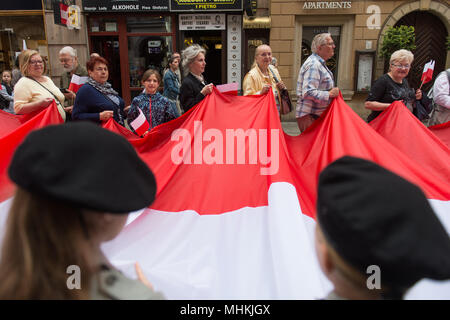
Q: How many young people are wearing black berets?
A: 2